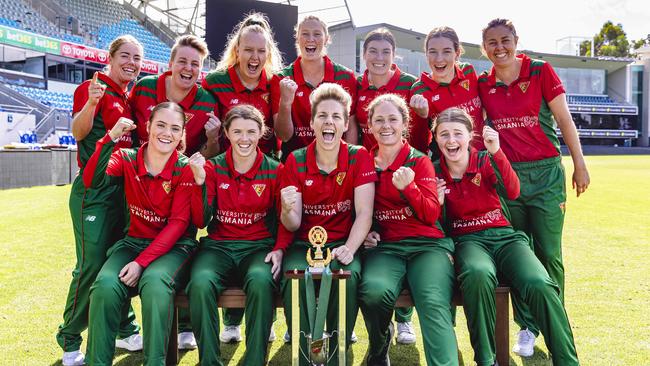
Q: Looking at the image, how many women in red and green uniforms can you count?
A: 12